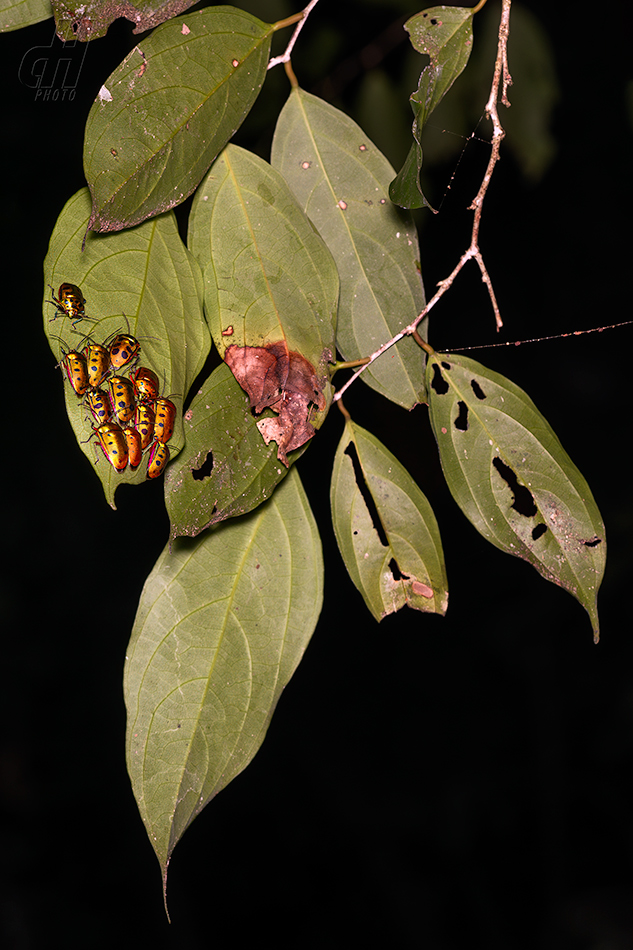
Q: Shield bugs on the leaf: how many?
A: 12